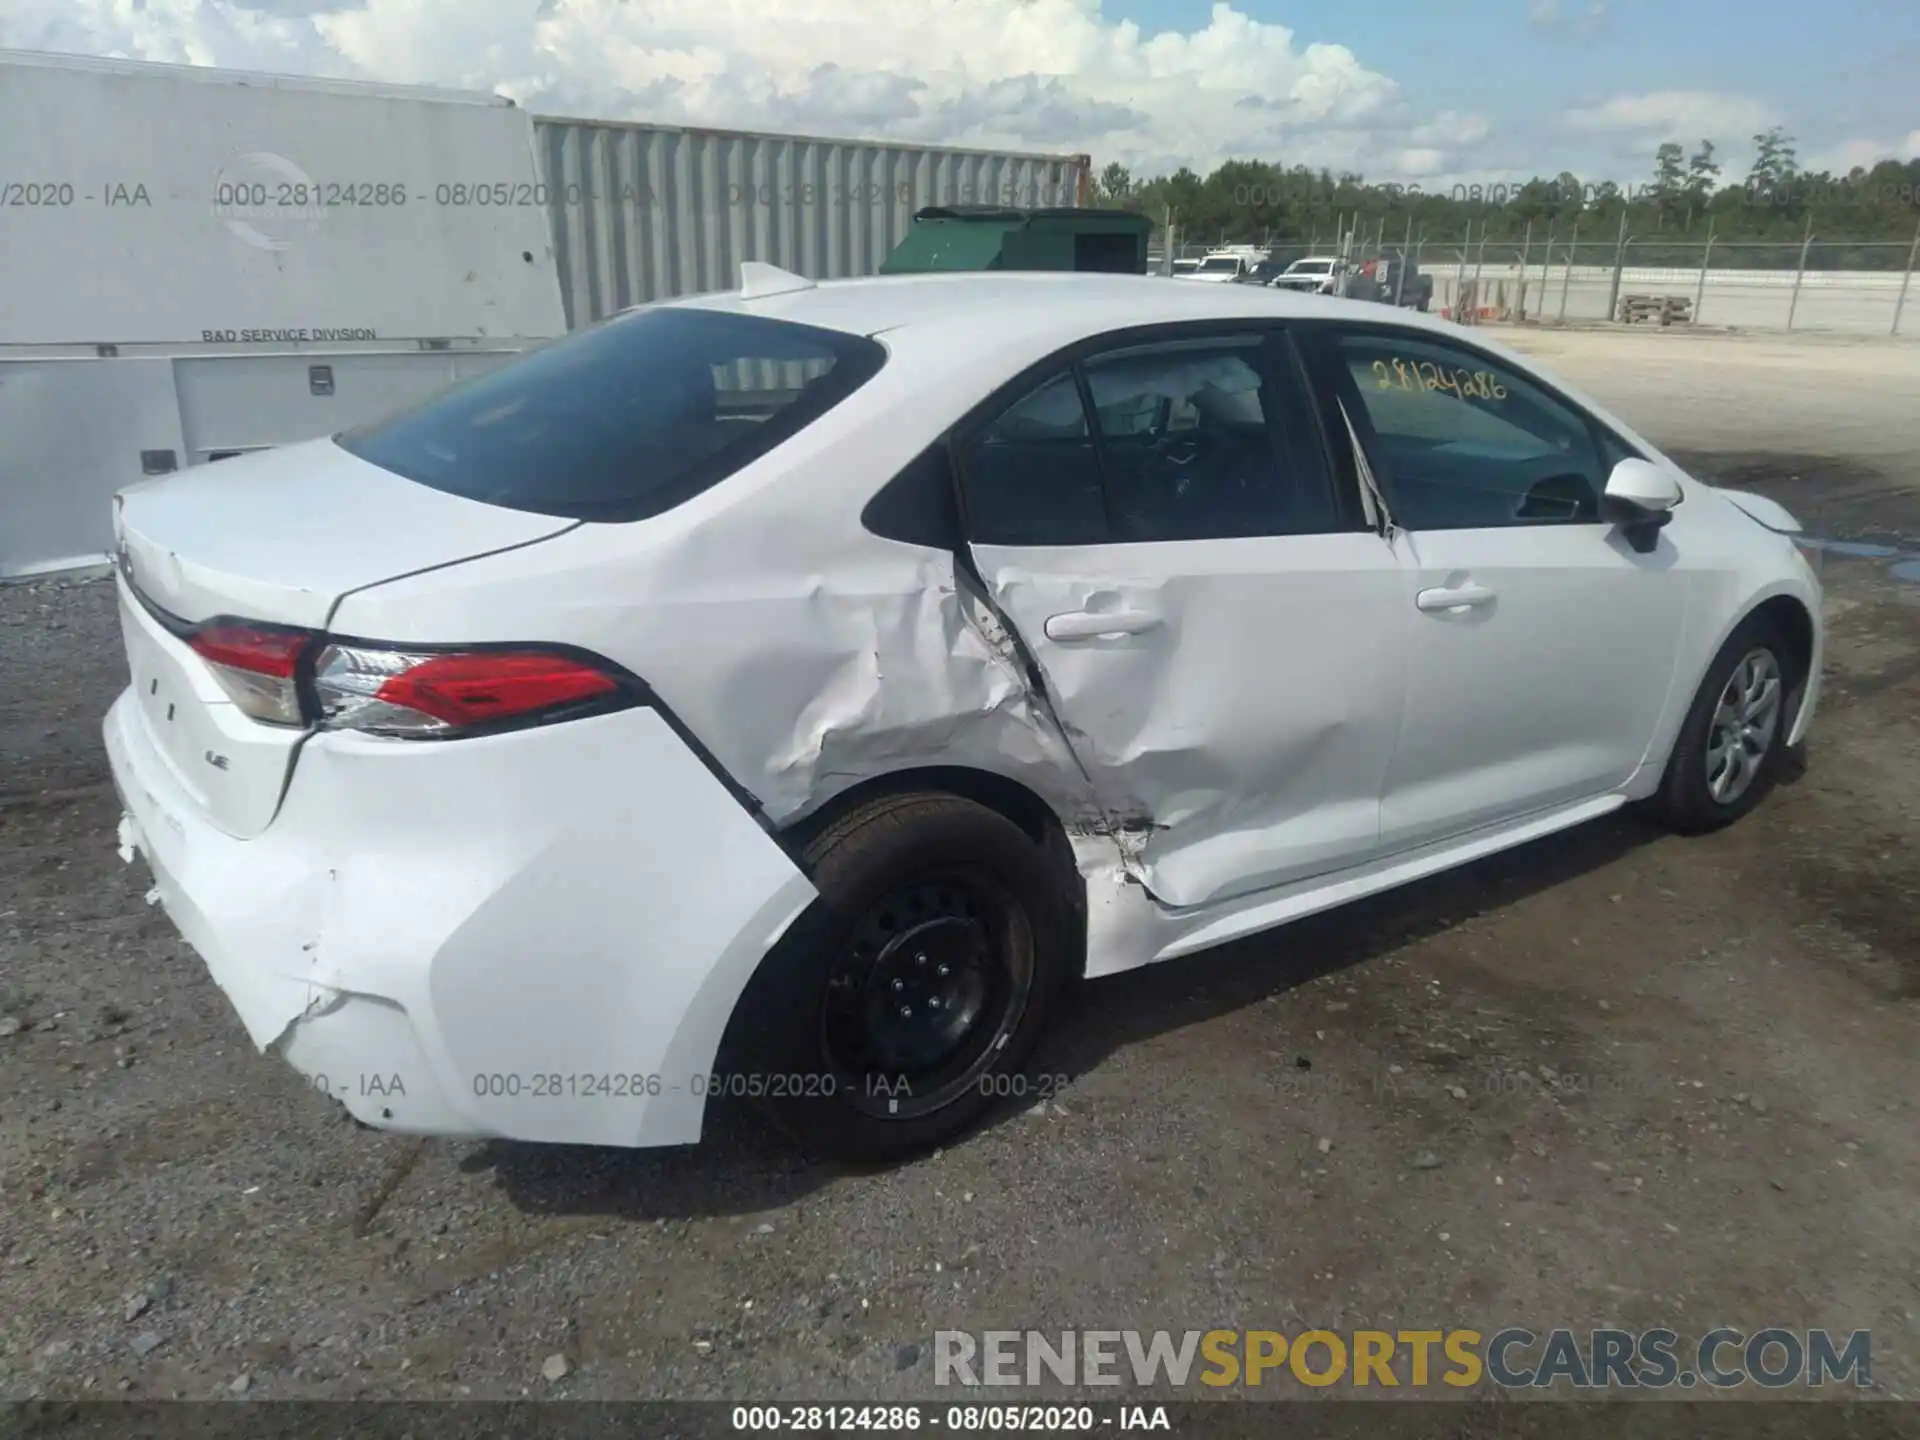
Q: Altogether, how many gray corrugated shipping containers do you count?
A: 1